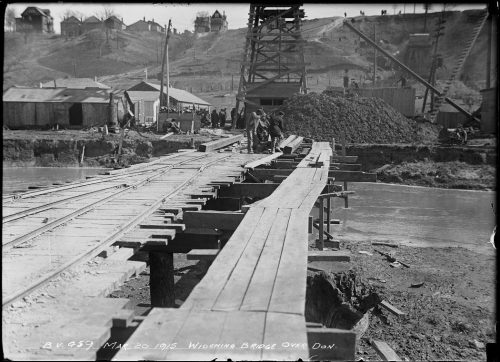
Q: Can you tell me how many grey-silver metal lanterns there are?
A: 0